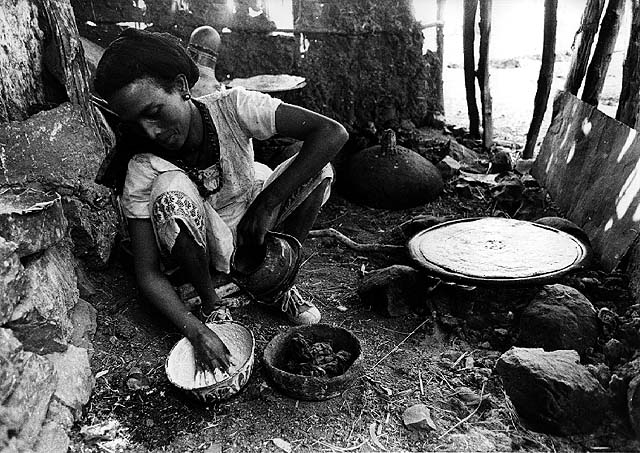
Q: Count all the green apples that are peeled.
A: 0